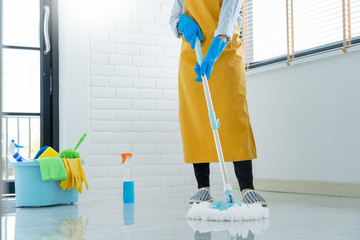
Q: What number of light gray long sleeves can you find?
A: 2